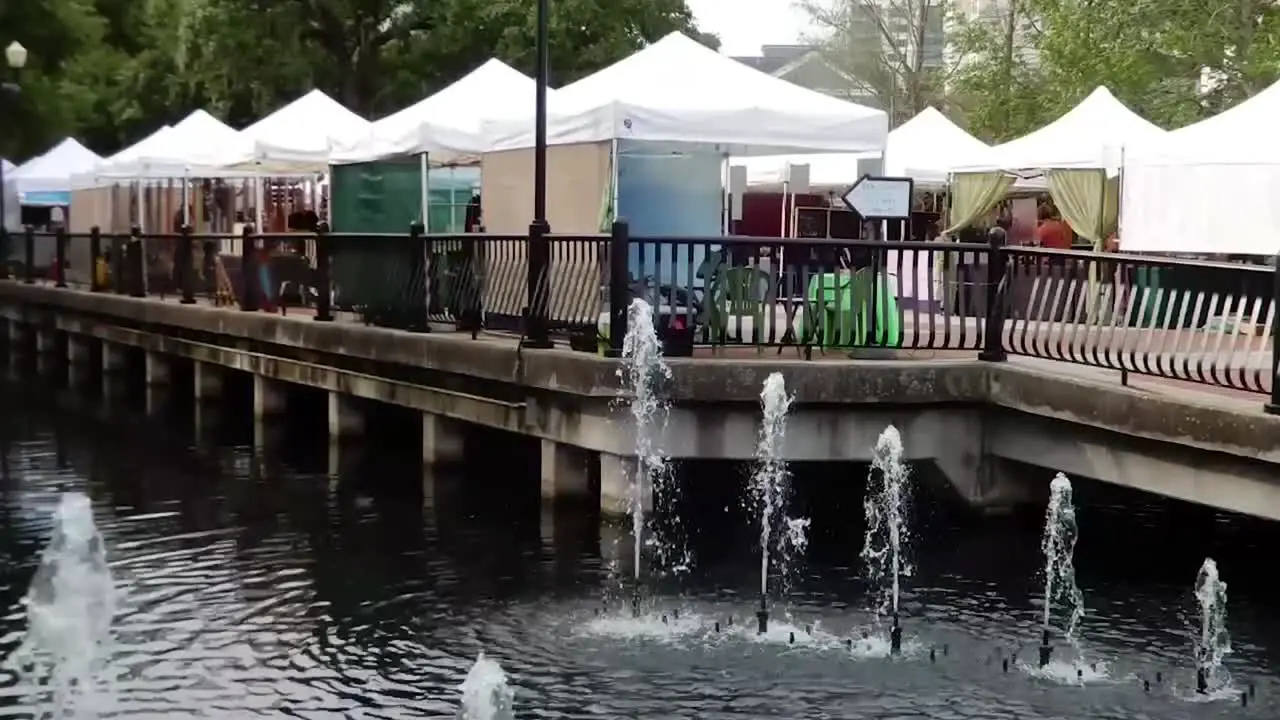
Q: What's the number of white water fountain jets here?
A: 7